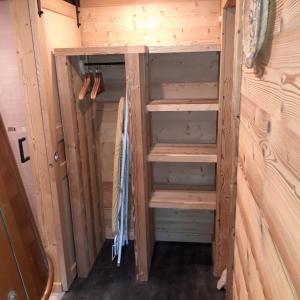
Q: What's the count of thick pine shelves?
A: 3